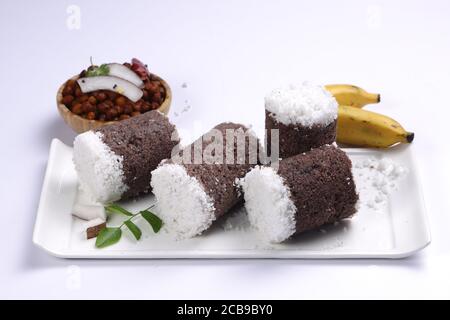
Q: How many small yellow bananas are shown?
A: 2